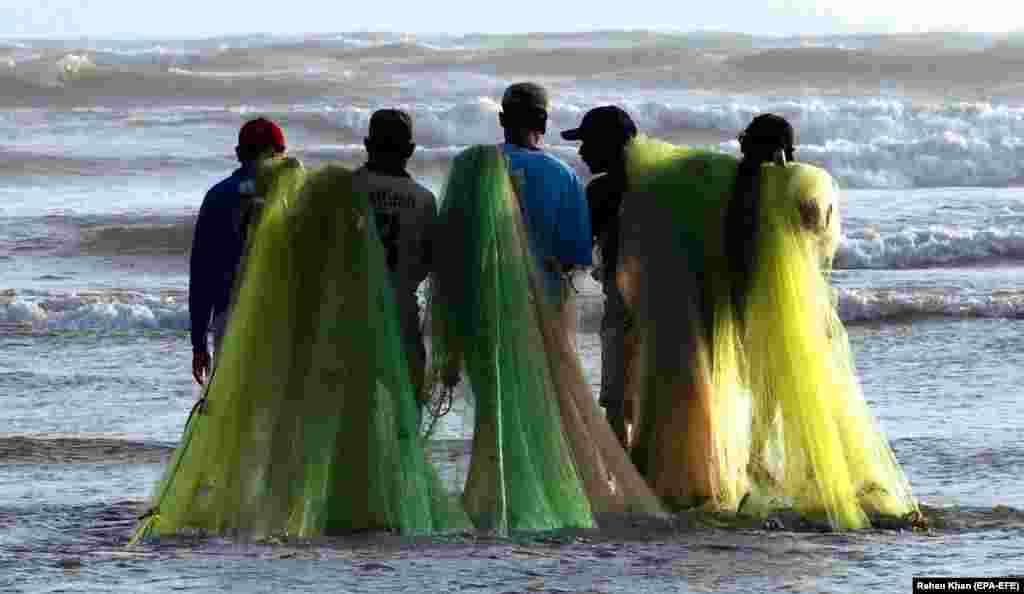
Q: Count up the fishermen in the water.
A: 5